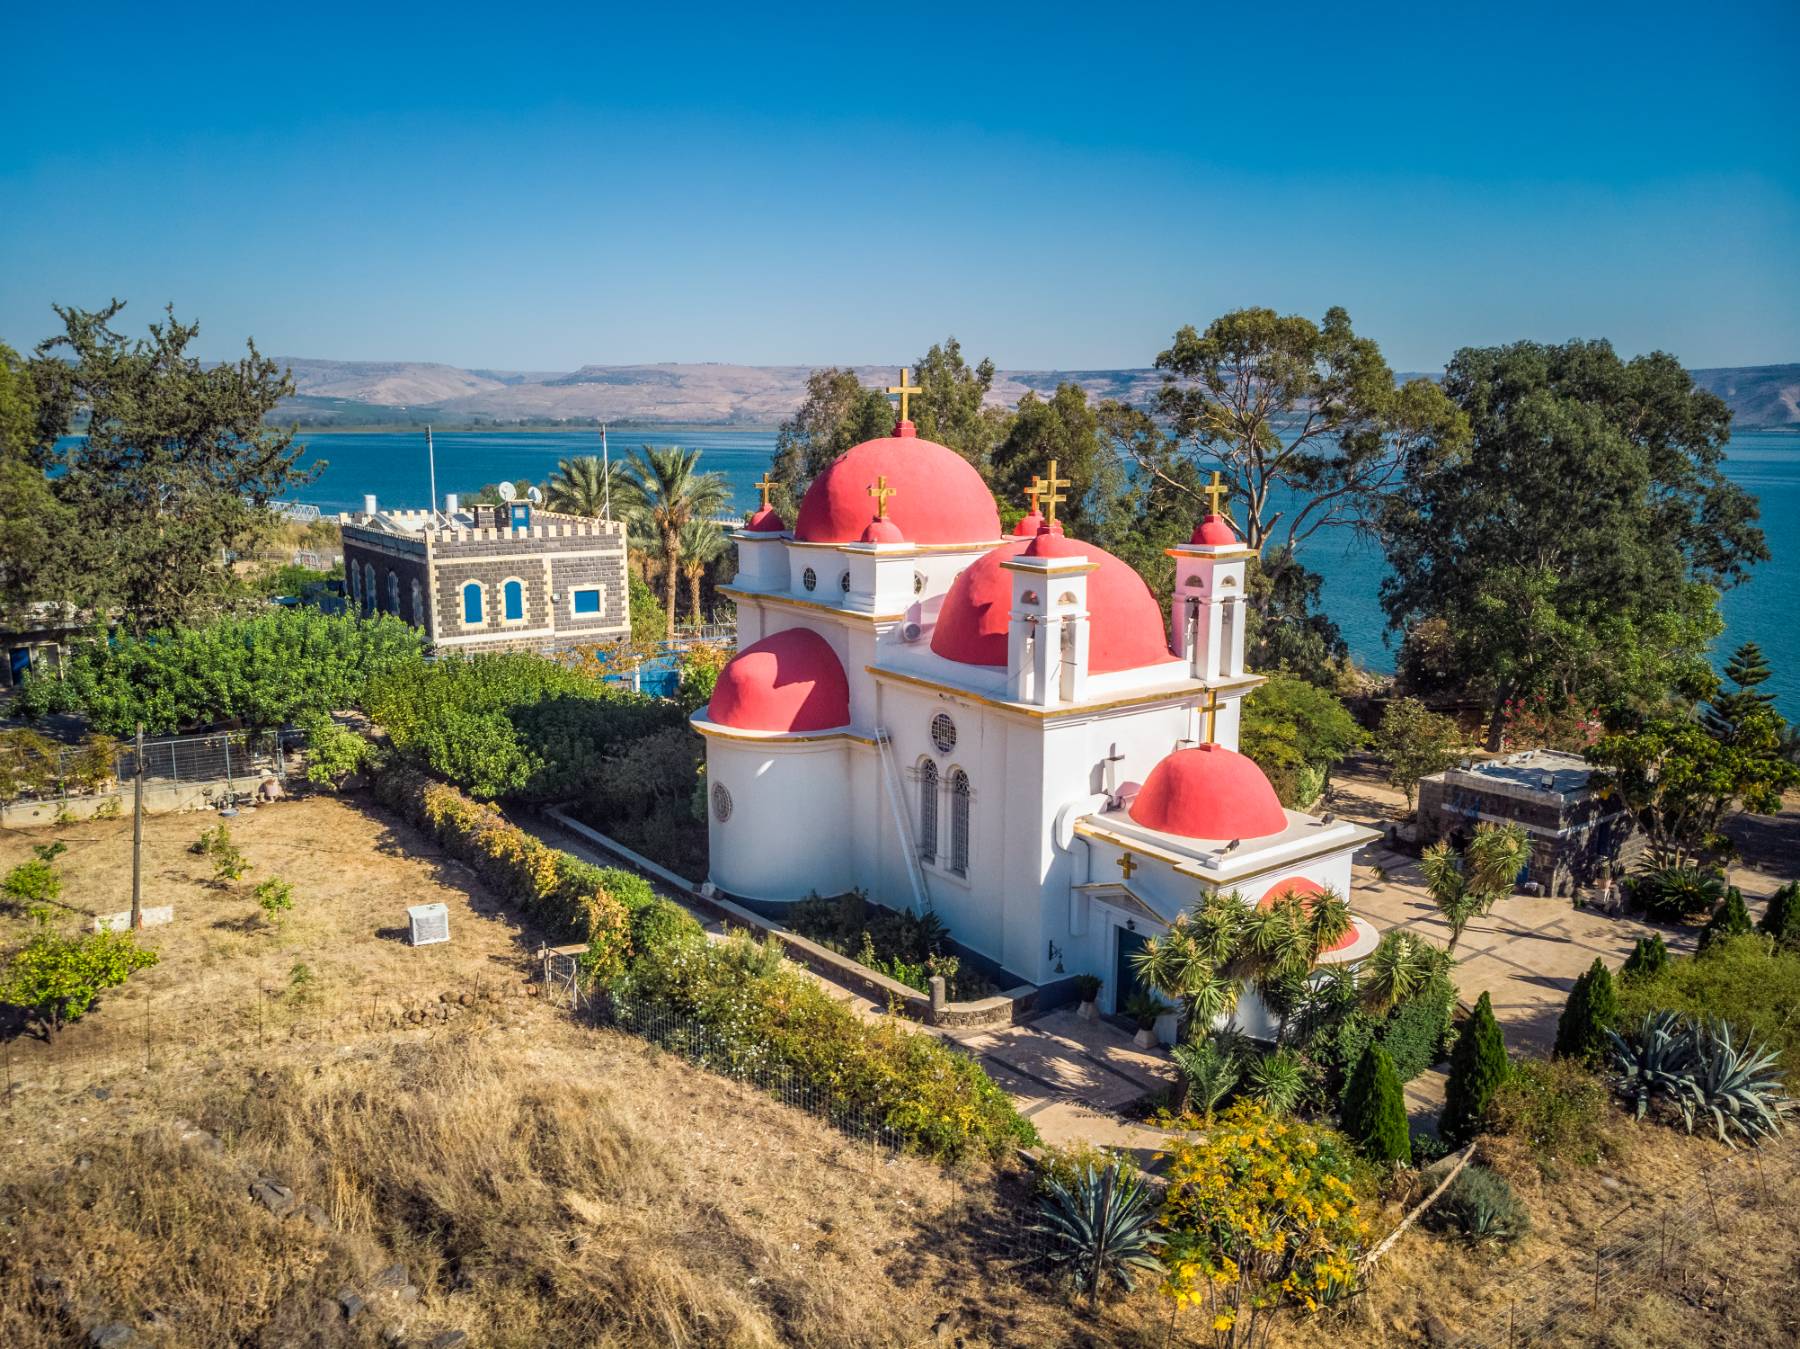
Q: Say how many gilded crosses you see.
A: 9